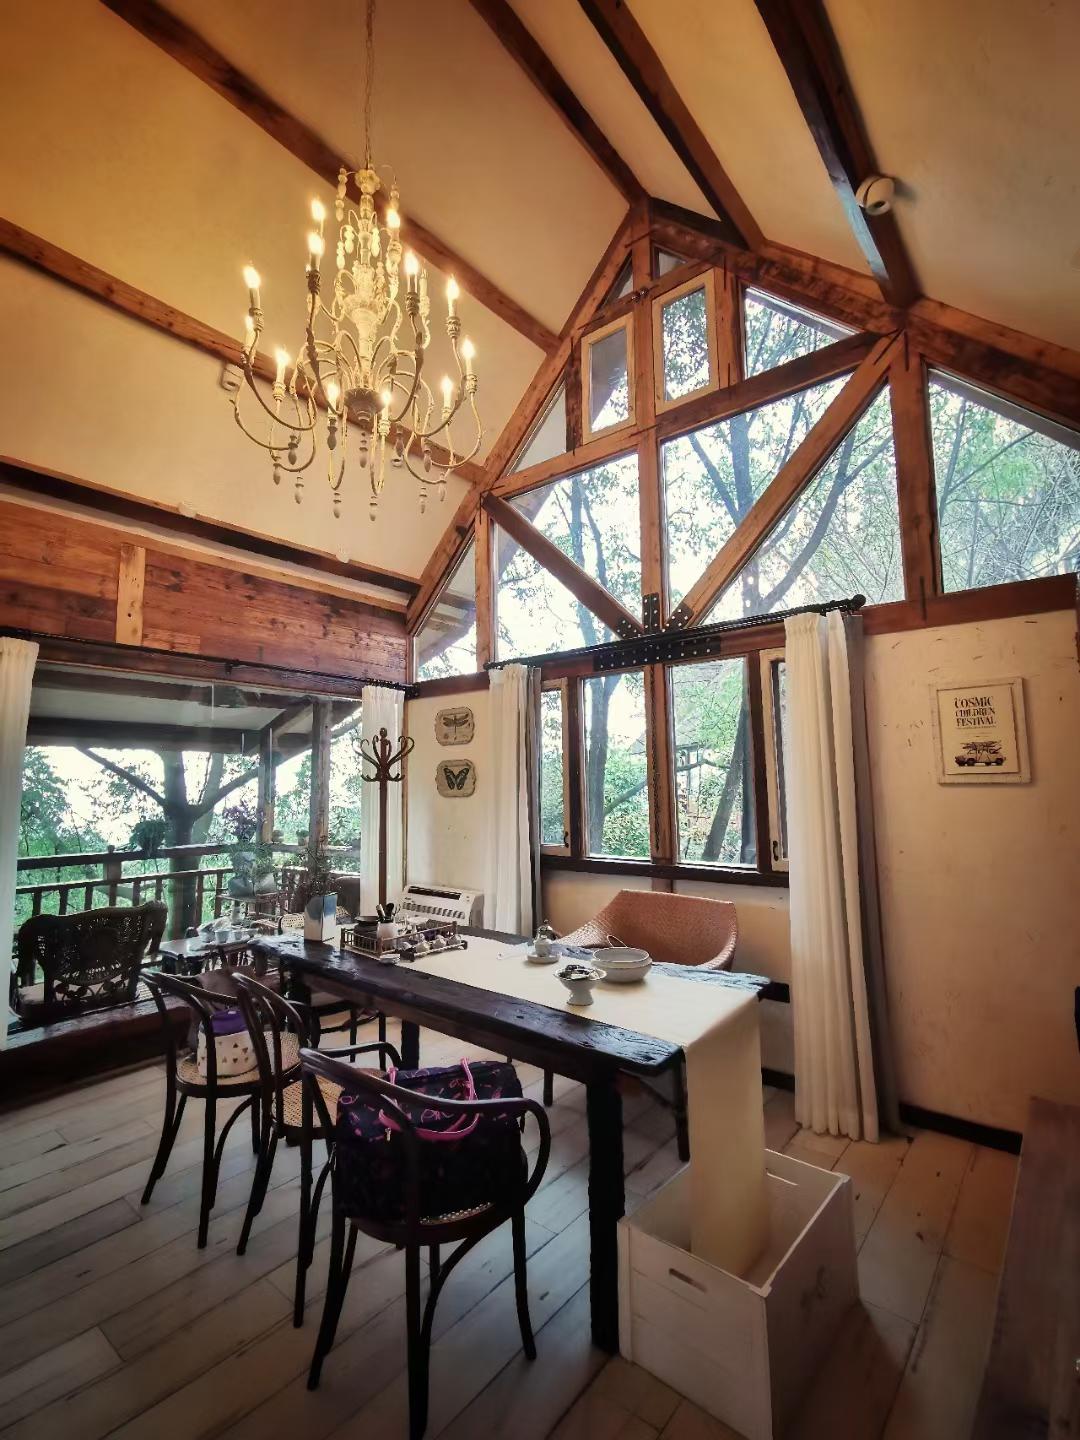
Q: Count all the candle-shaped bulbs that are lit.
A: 12